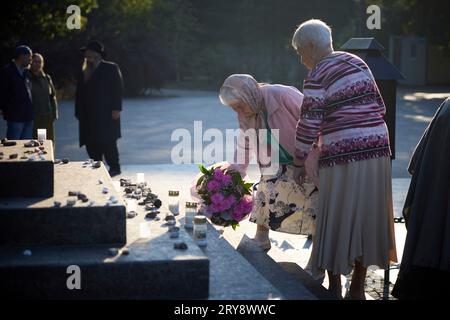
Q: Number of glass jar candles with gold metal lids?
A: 3